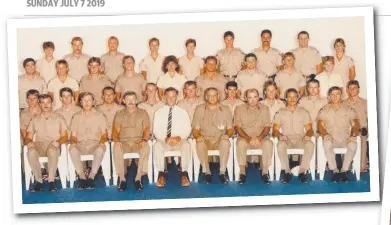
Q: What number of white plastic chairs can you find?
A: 8